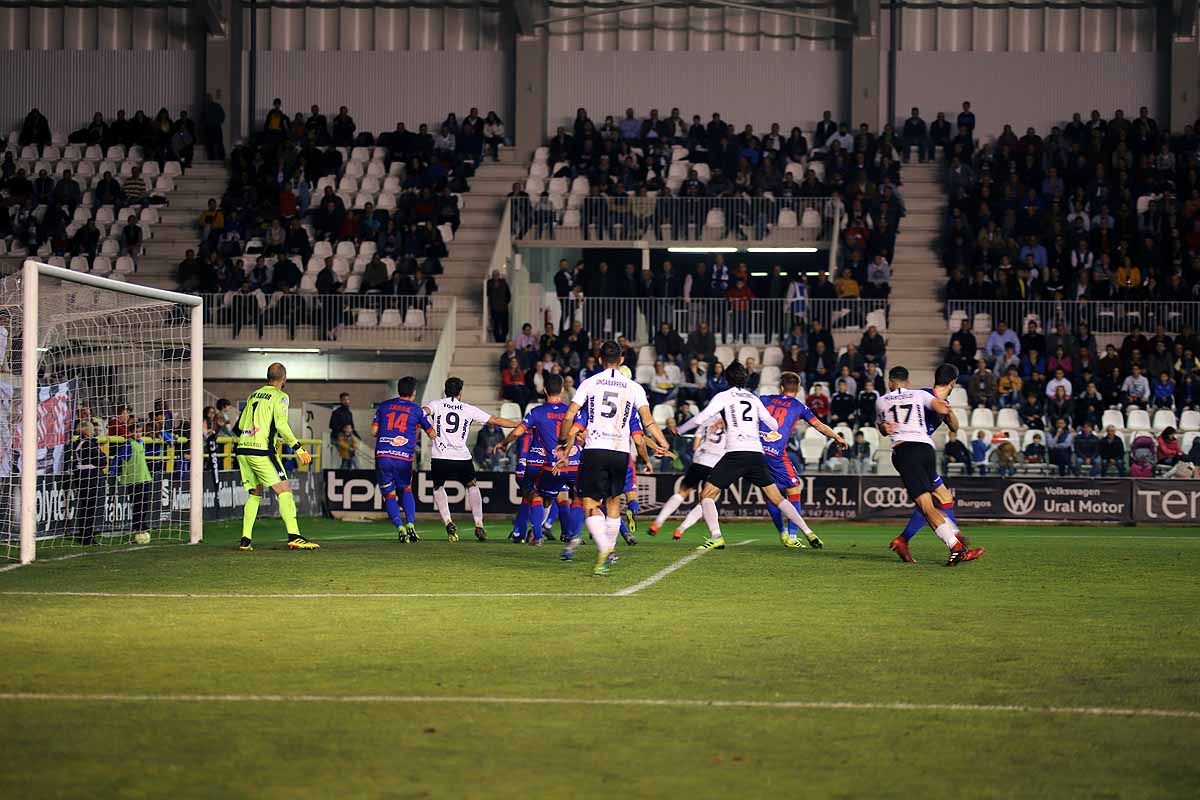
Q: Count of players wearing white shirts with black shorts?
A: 5